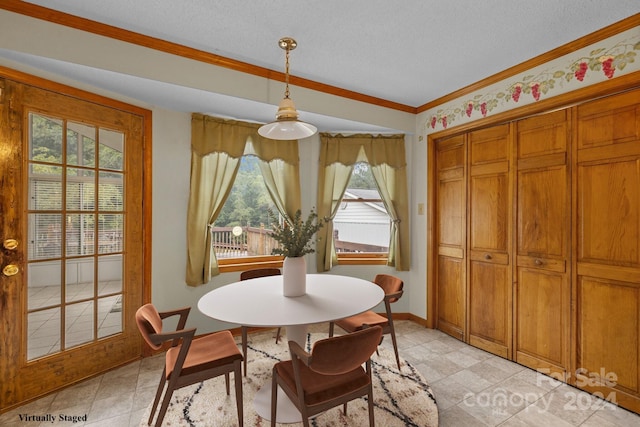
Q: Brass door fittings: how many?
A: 2